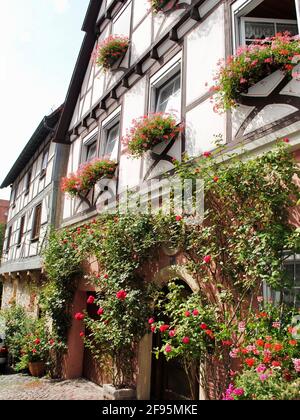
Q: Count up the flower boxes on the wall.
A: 5